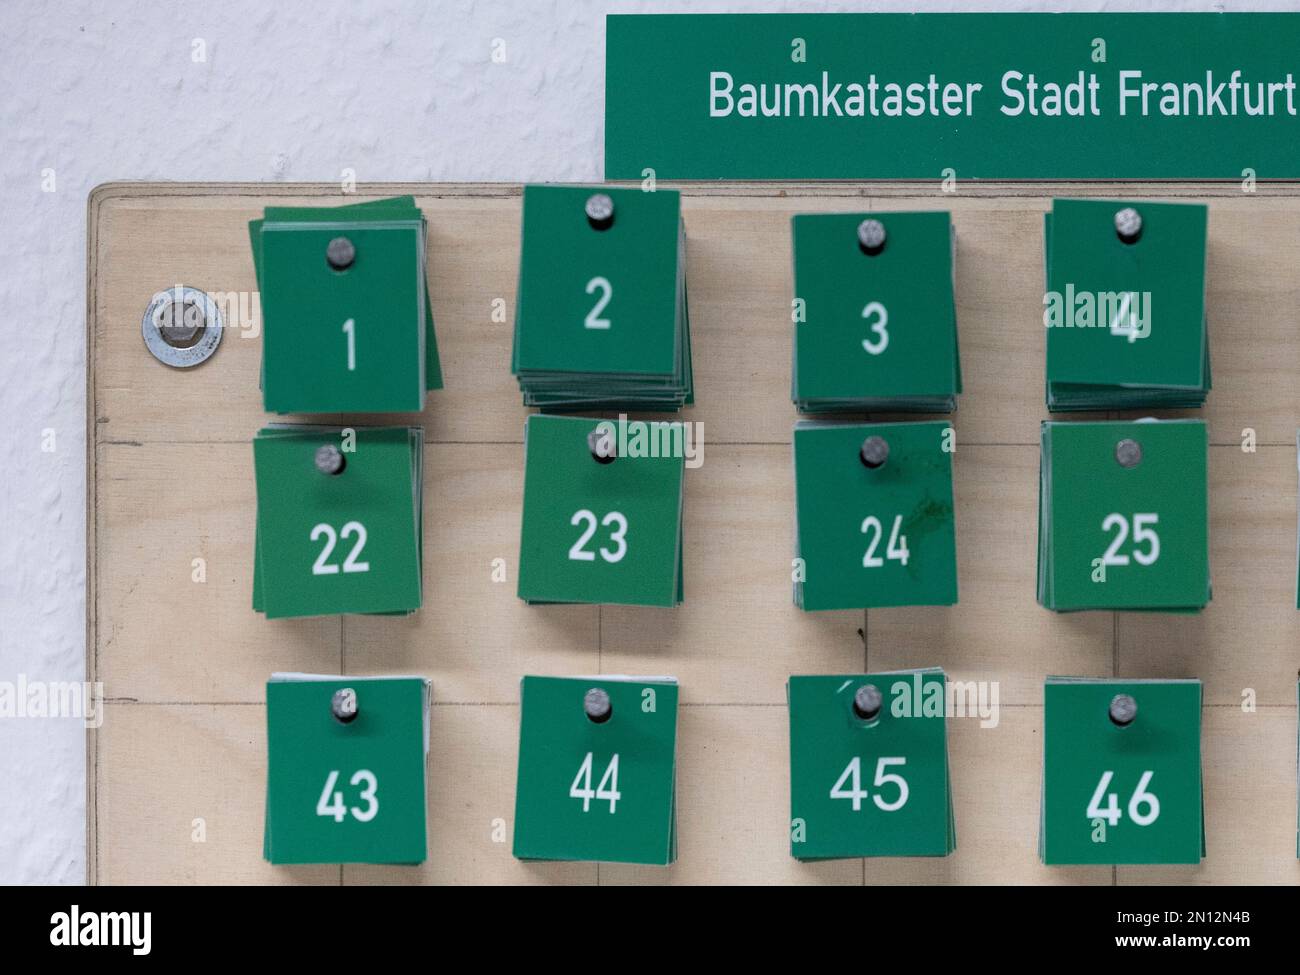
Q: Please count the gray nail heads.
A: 12